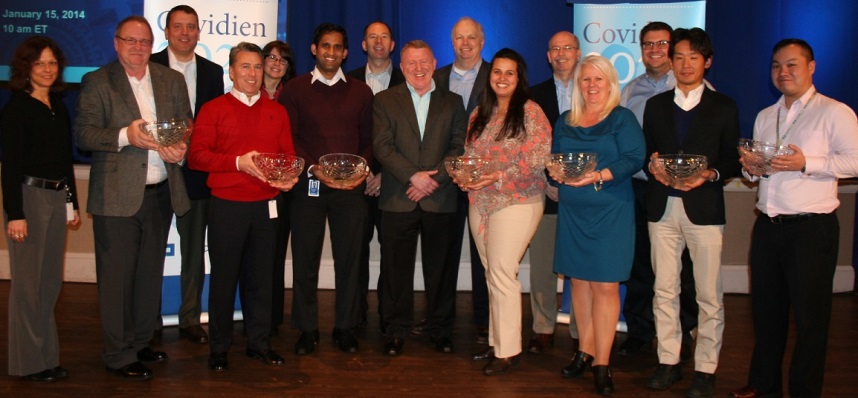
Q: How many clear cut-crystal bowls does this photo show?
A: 7